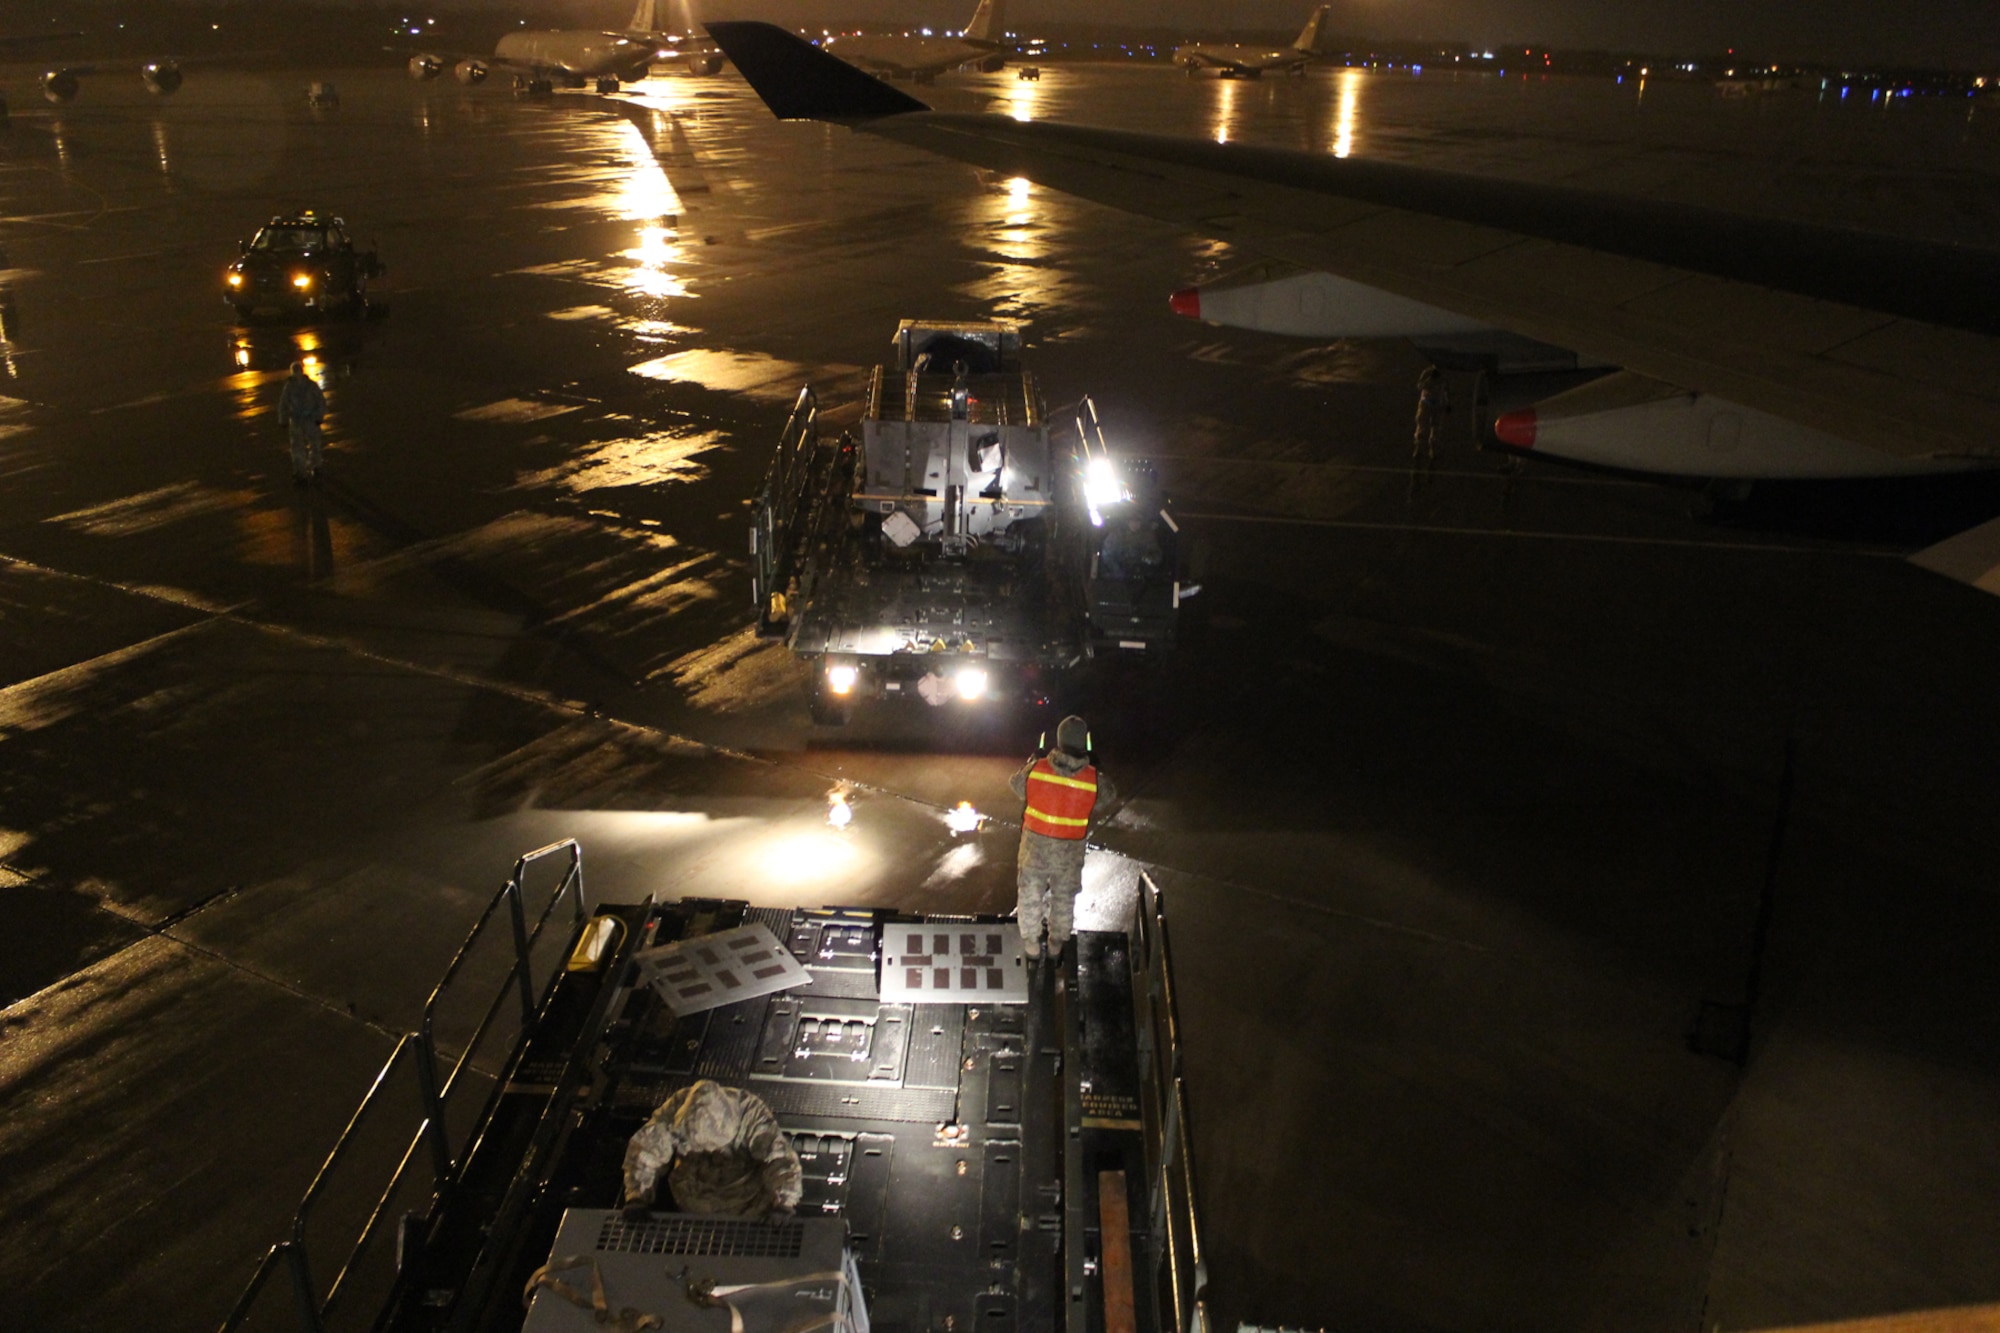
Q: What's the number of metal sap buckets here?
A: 0